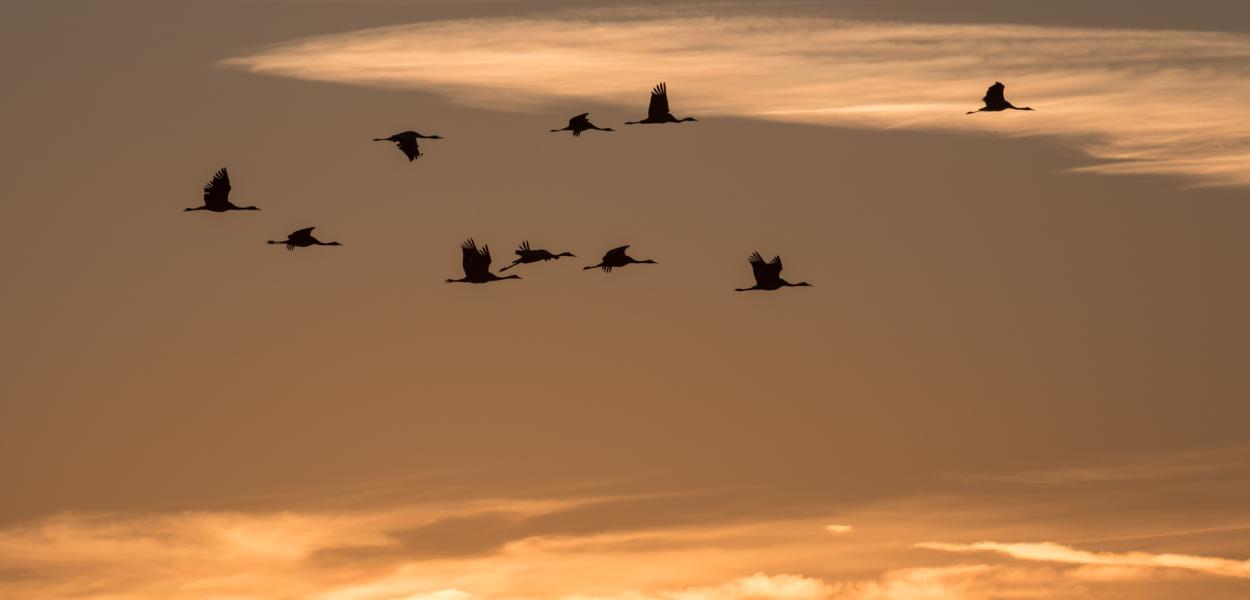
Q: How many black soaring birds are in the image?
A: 10